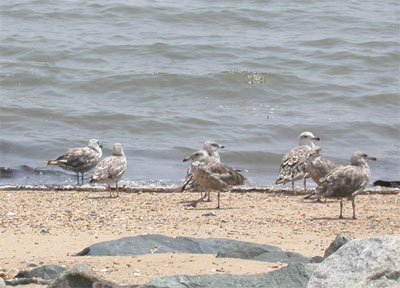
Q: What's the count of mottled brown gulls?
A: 7